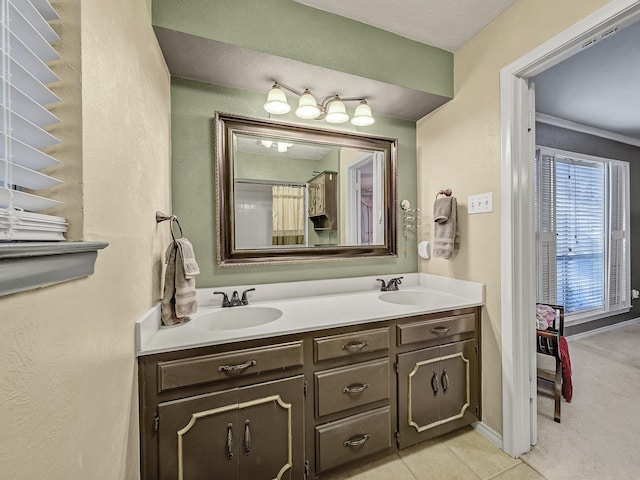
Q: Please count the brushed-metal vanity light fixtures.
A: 1